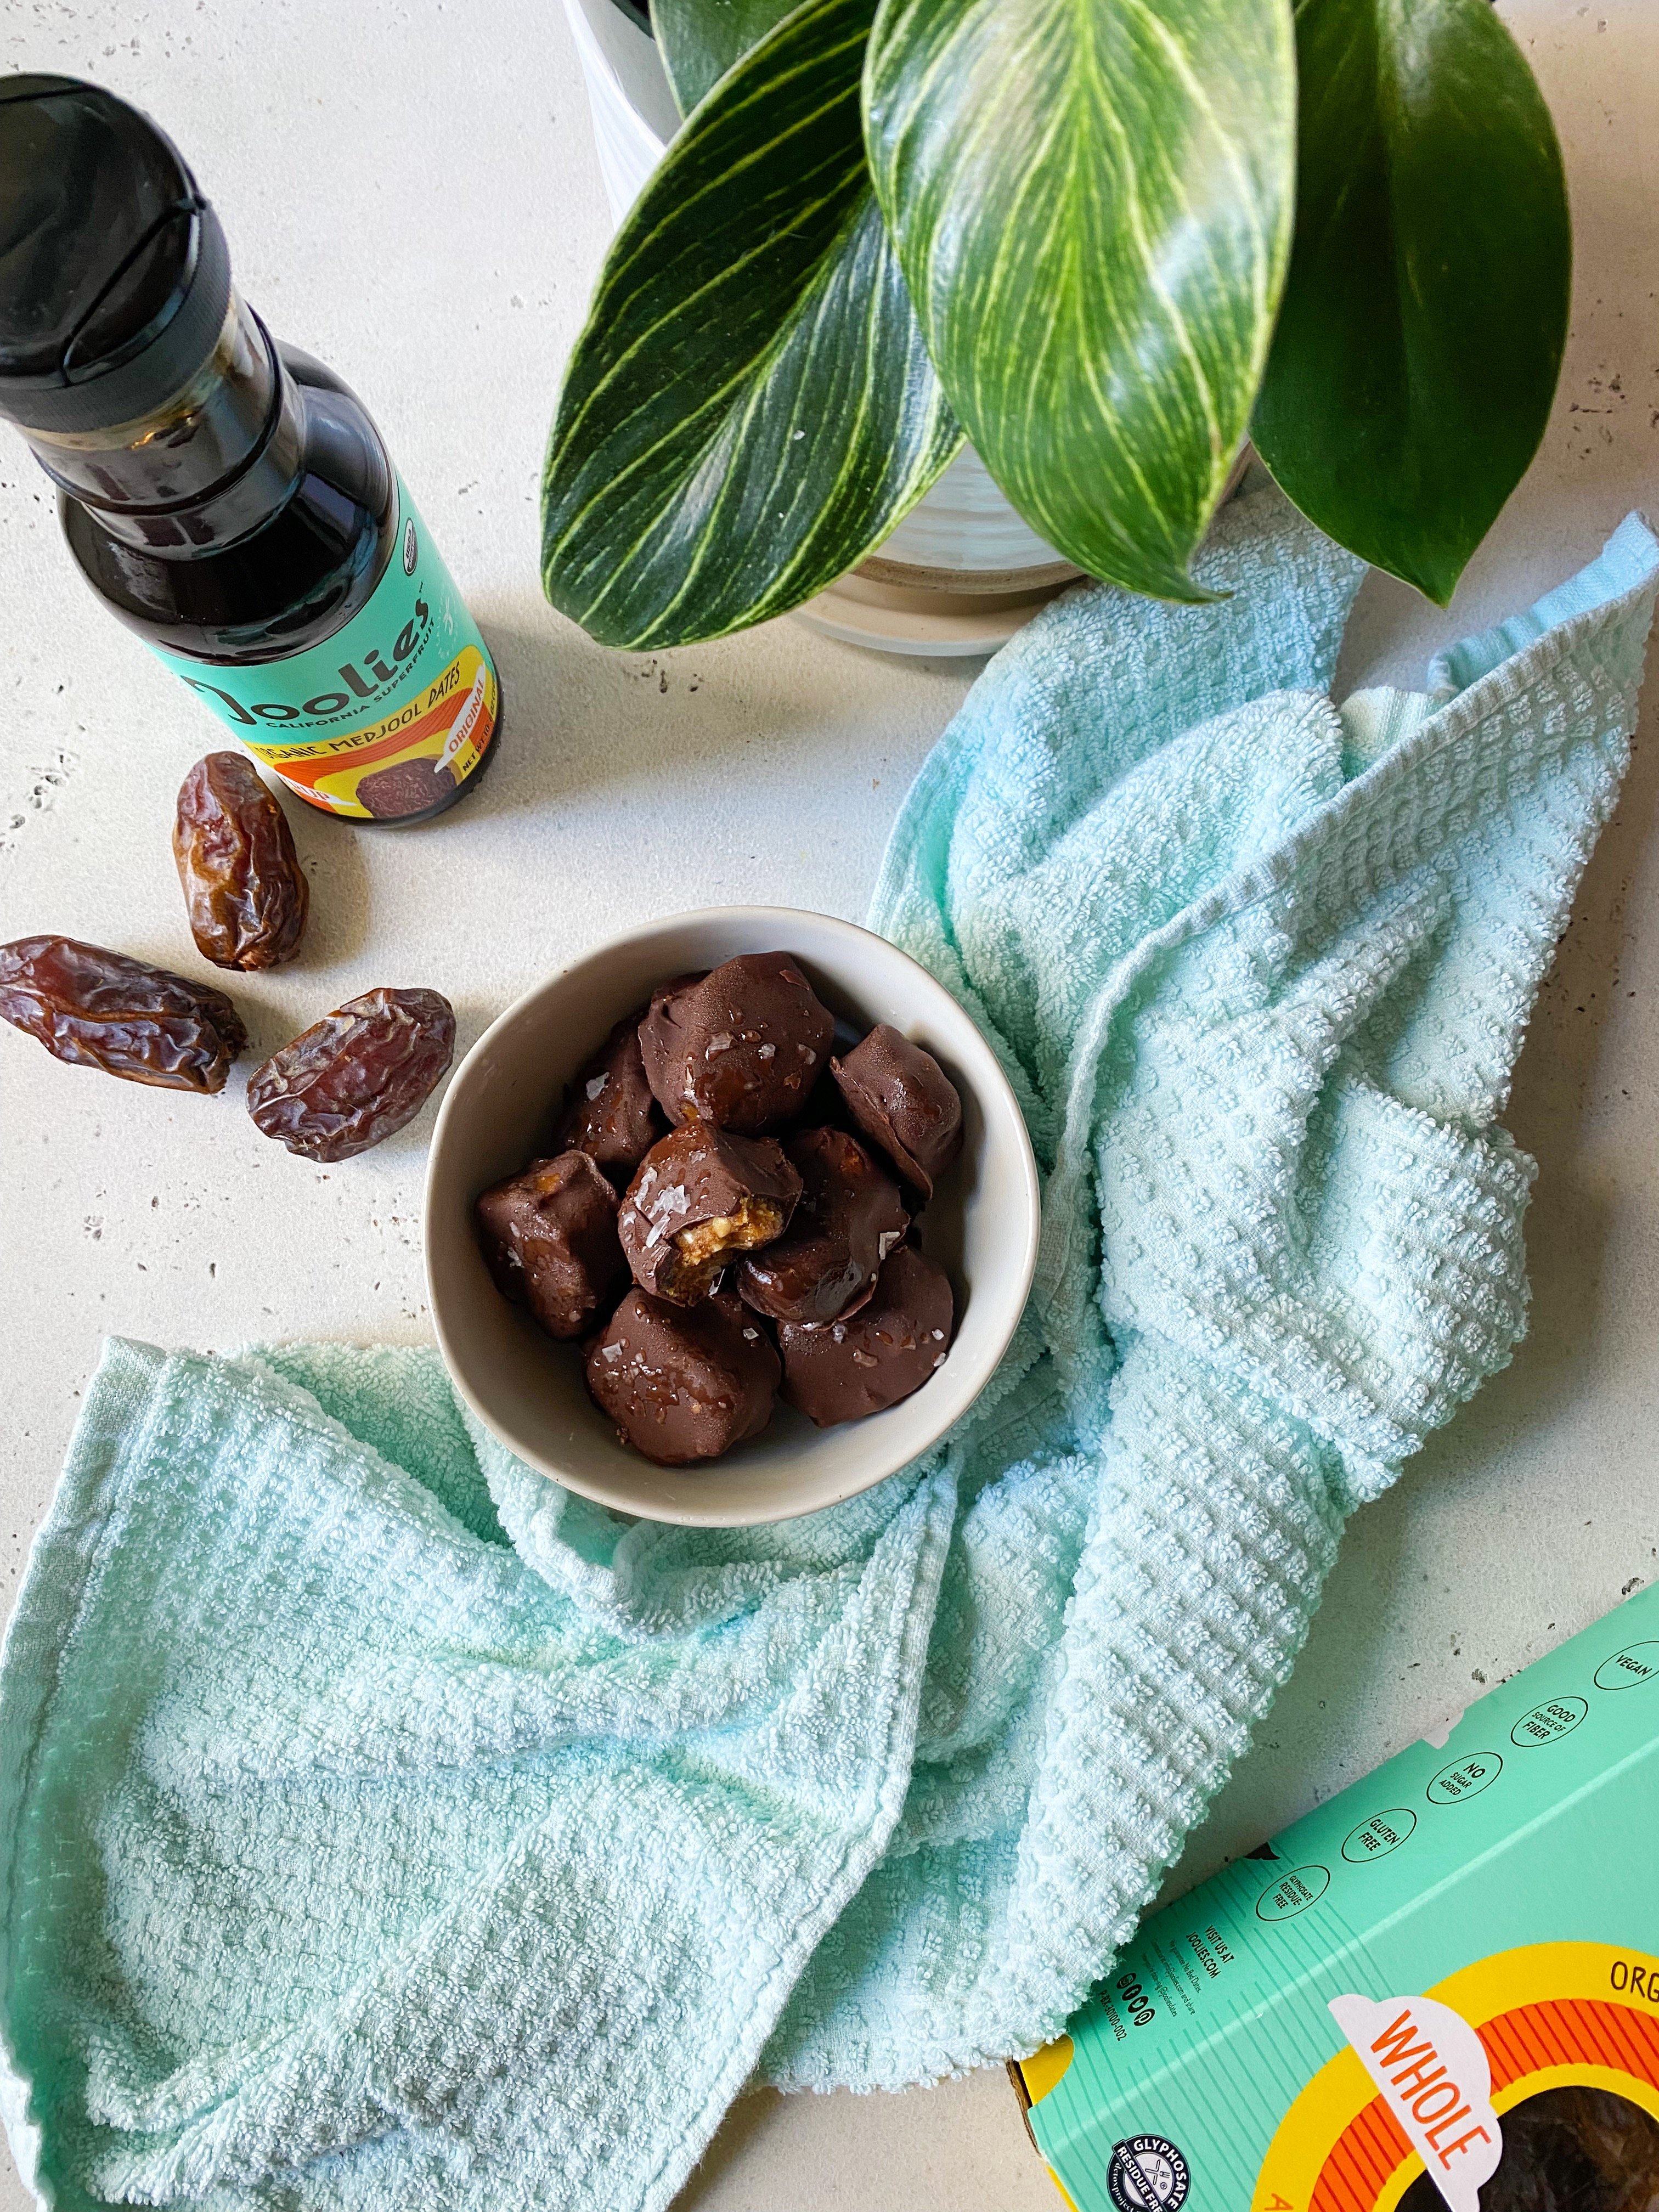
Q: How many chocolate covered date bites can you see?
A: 8